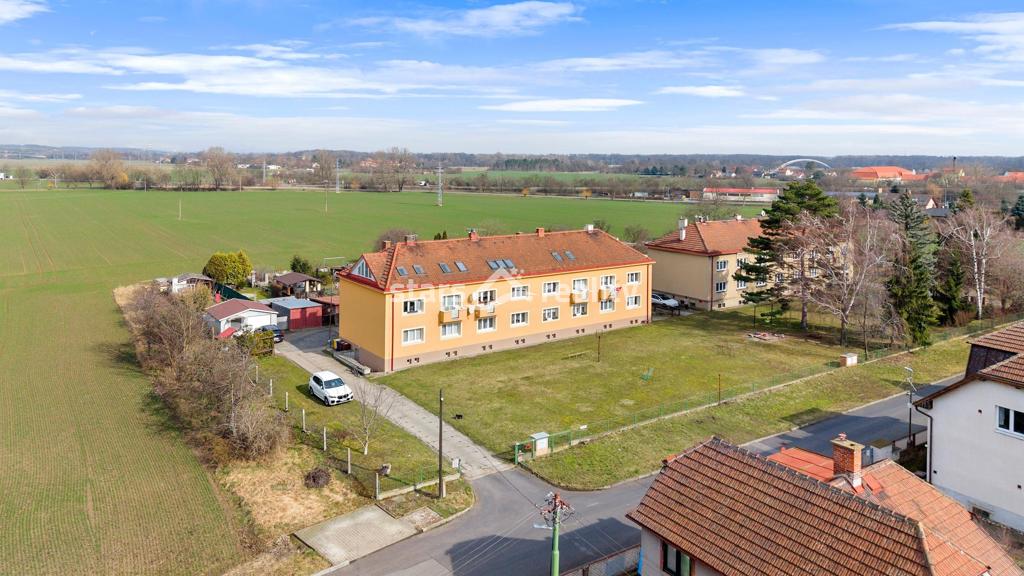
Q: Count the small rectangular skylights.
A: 9